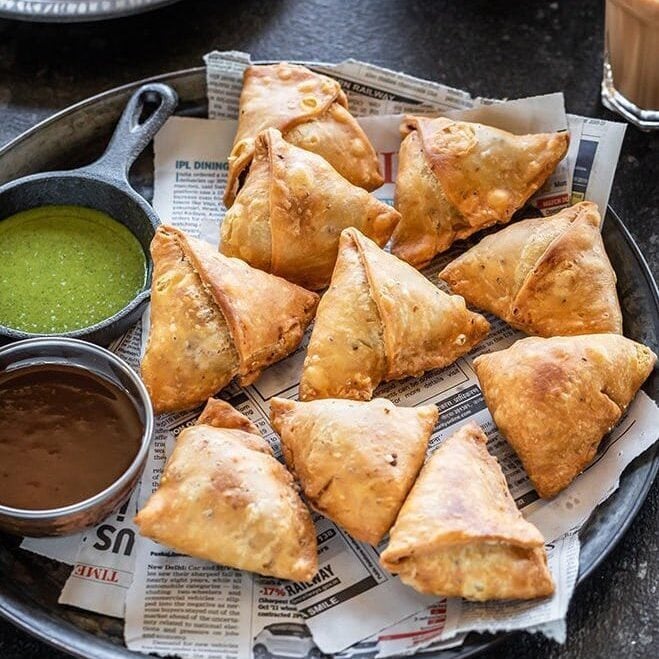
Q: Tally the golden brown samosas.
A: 10